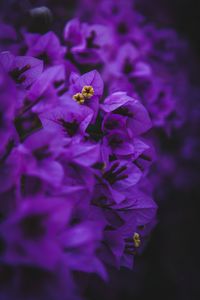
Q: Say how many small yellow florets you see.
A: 3